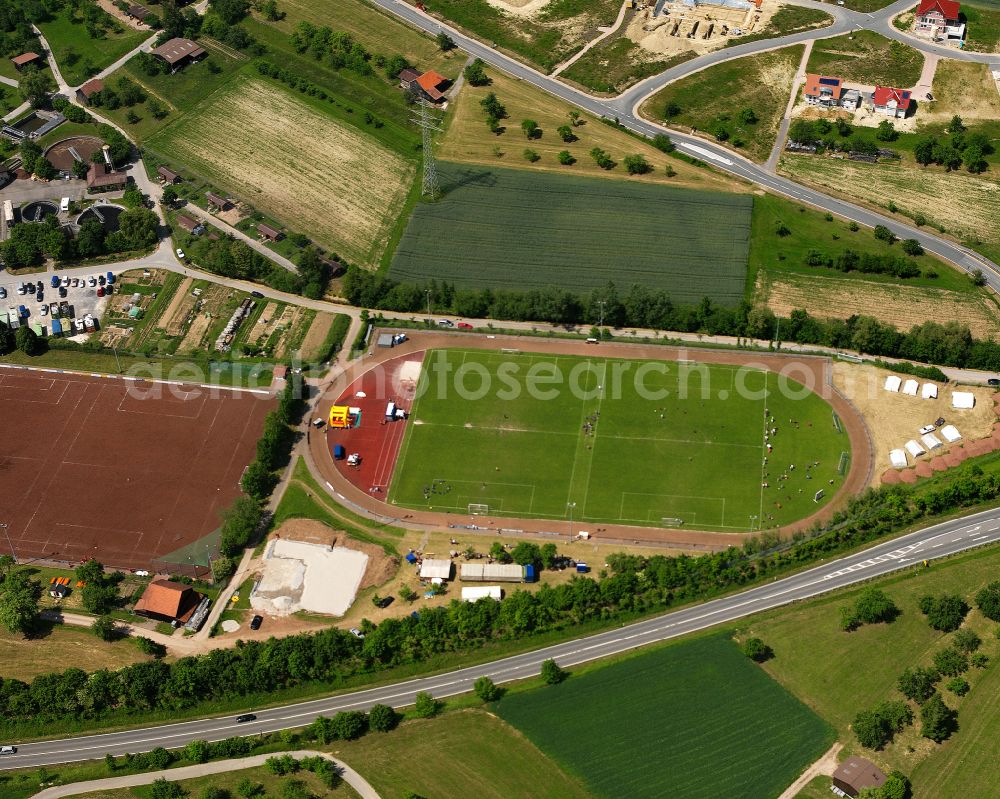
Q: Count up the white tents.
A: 11